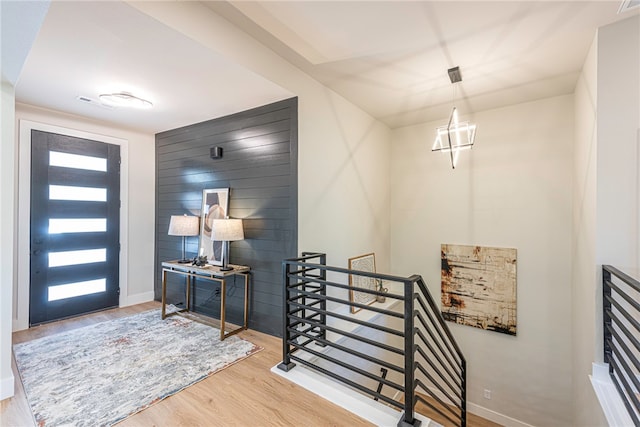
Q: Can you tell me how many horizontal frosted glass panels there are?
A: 5